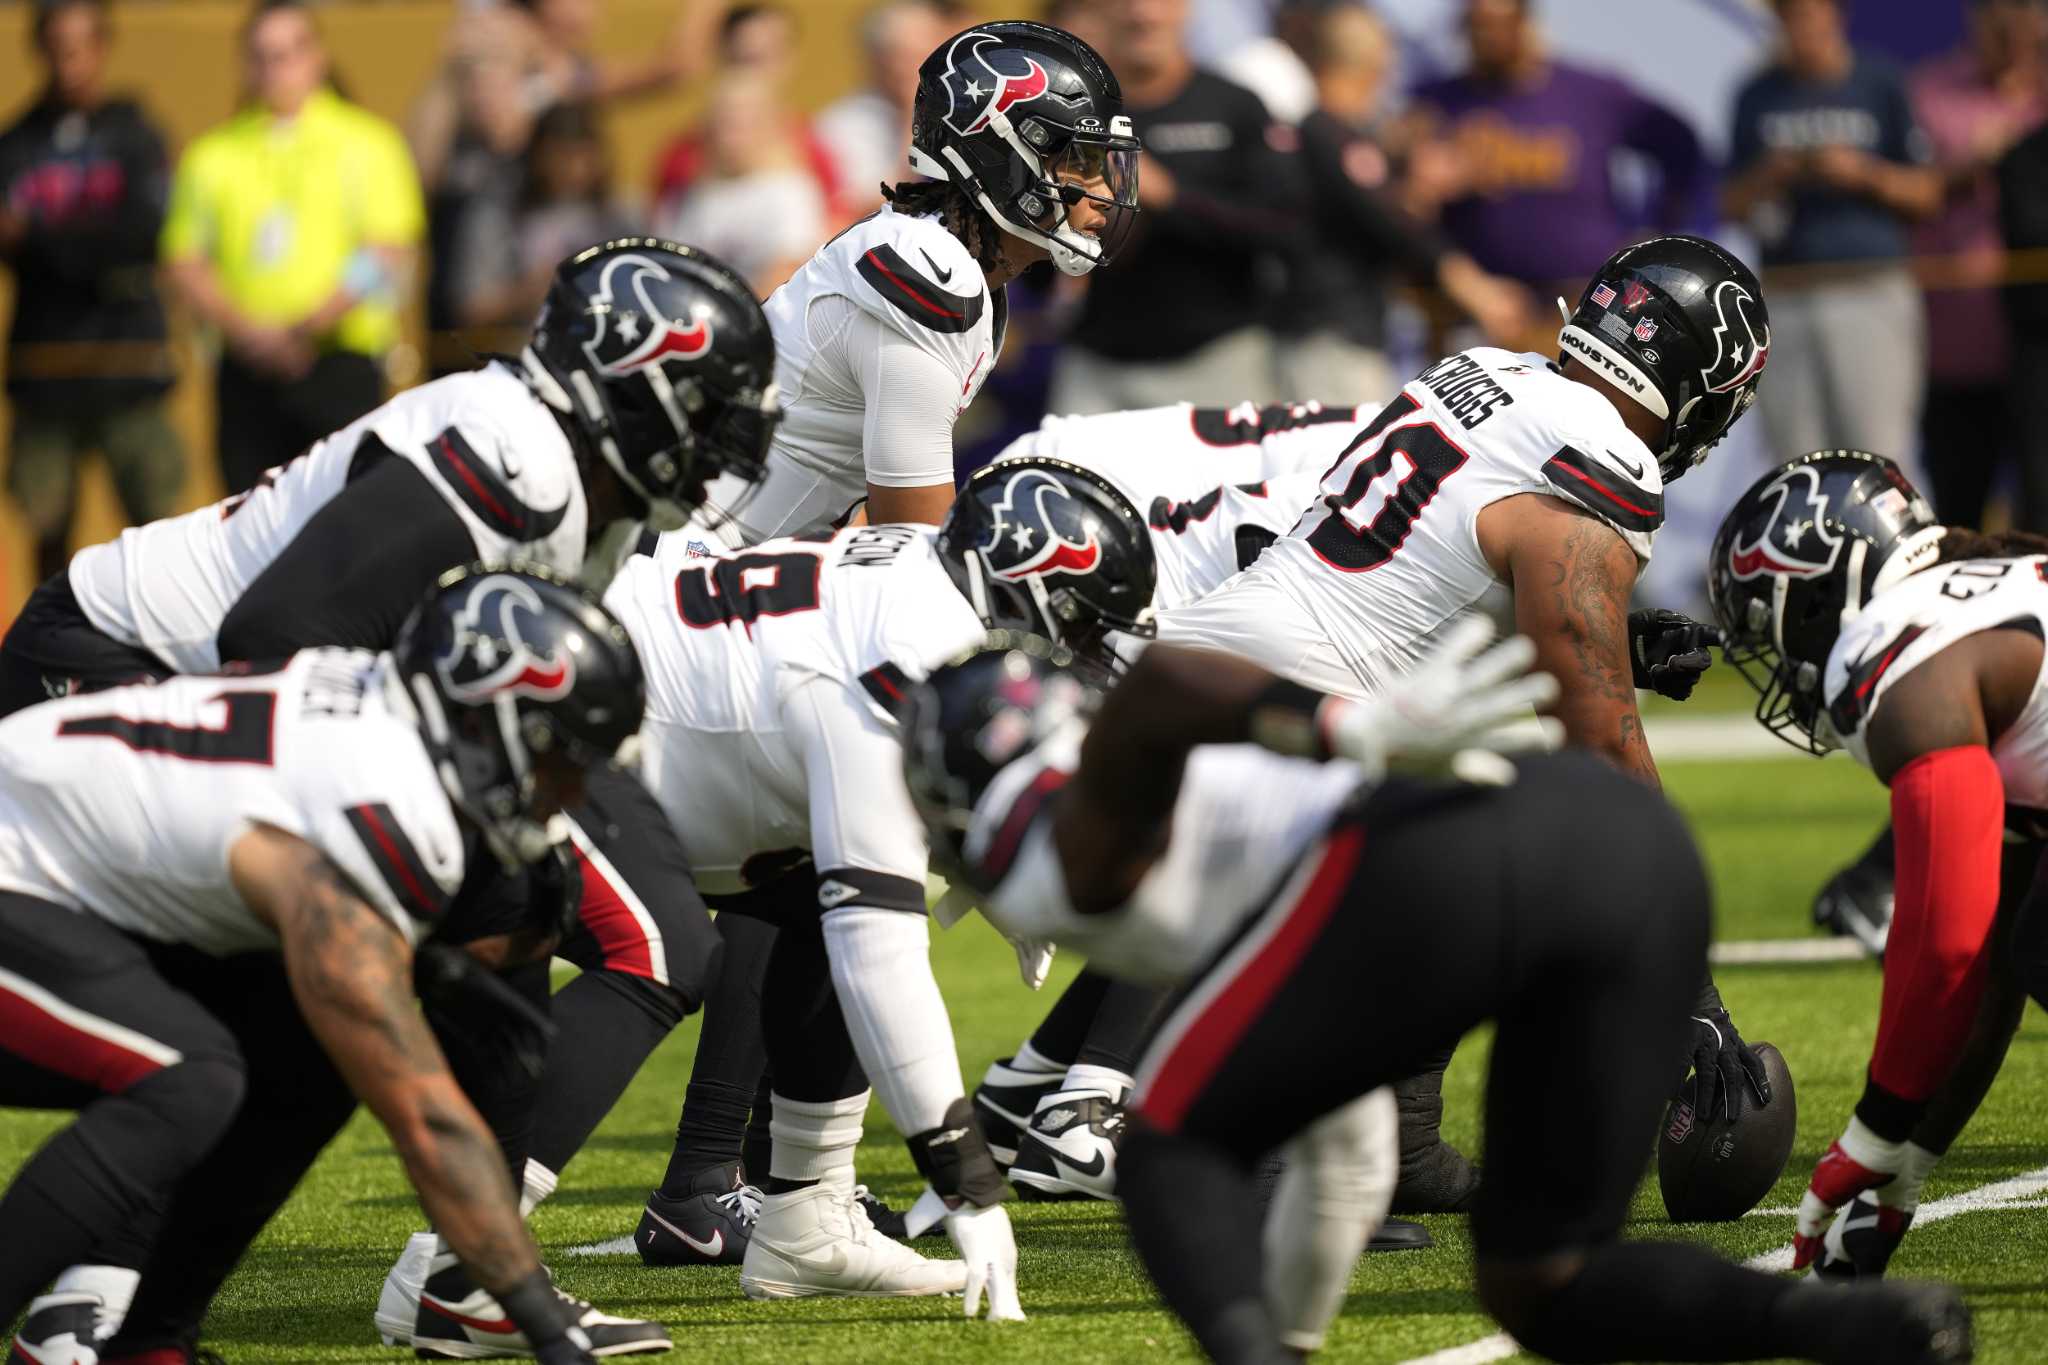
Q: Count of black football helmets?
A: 7